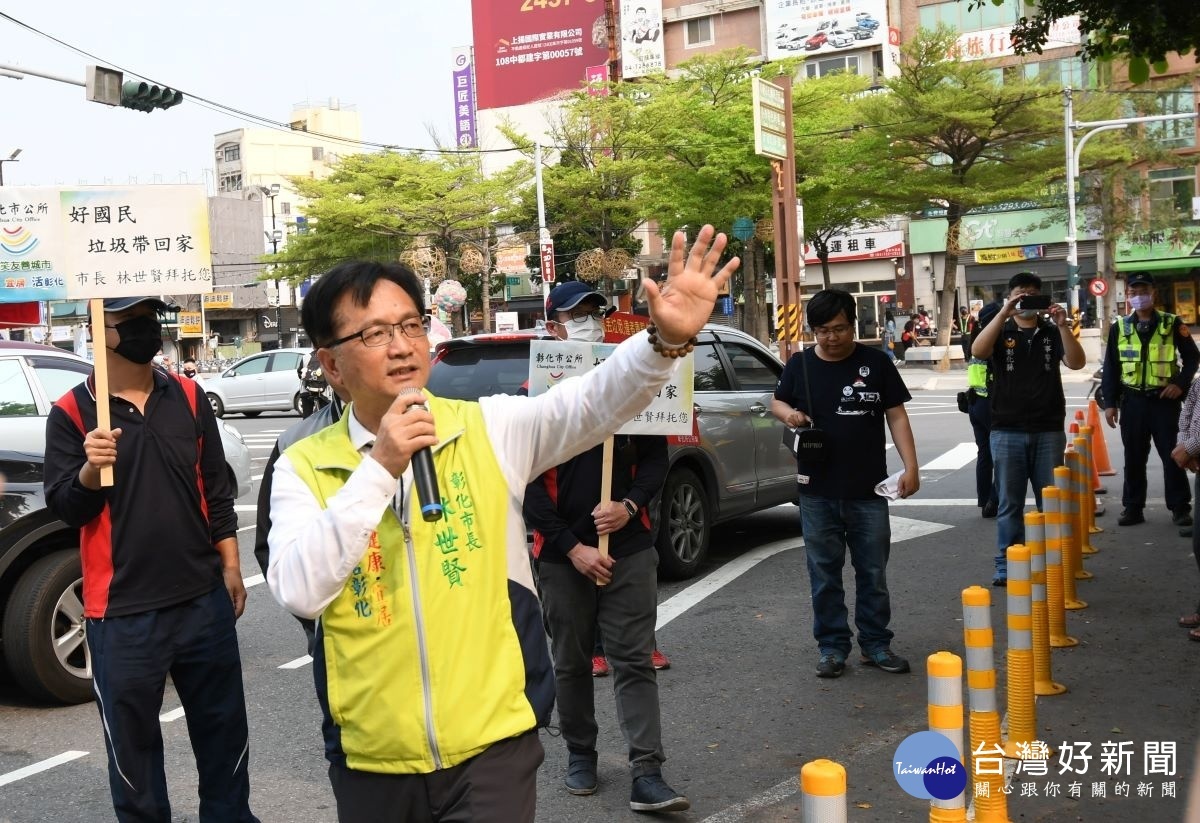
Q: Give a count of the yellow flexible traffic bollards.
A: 10